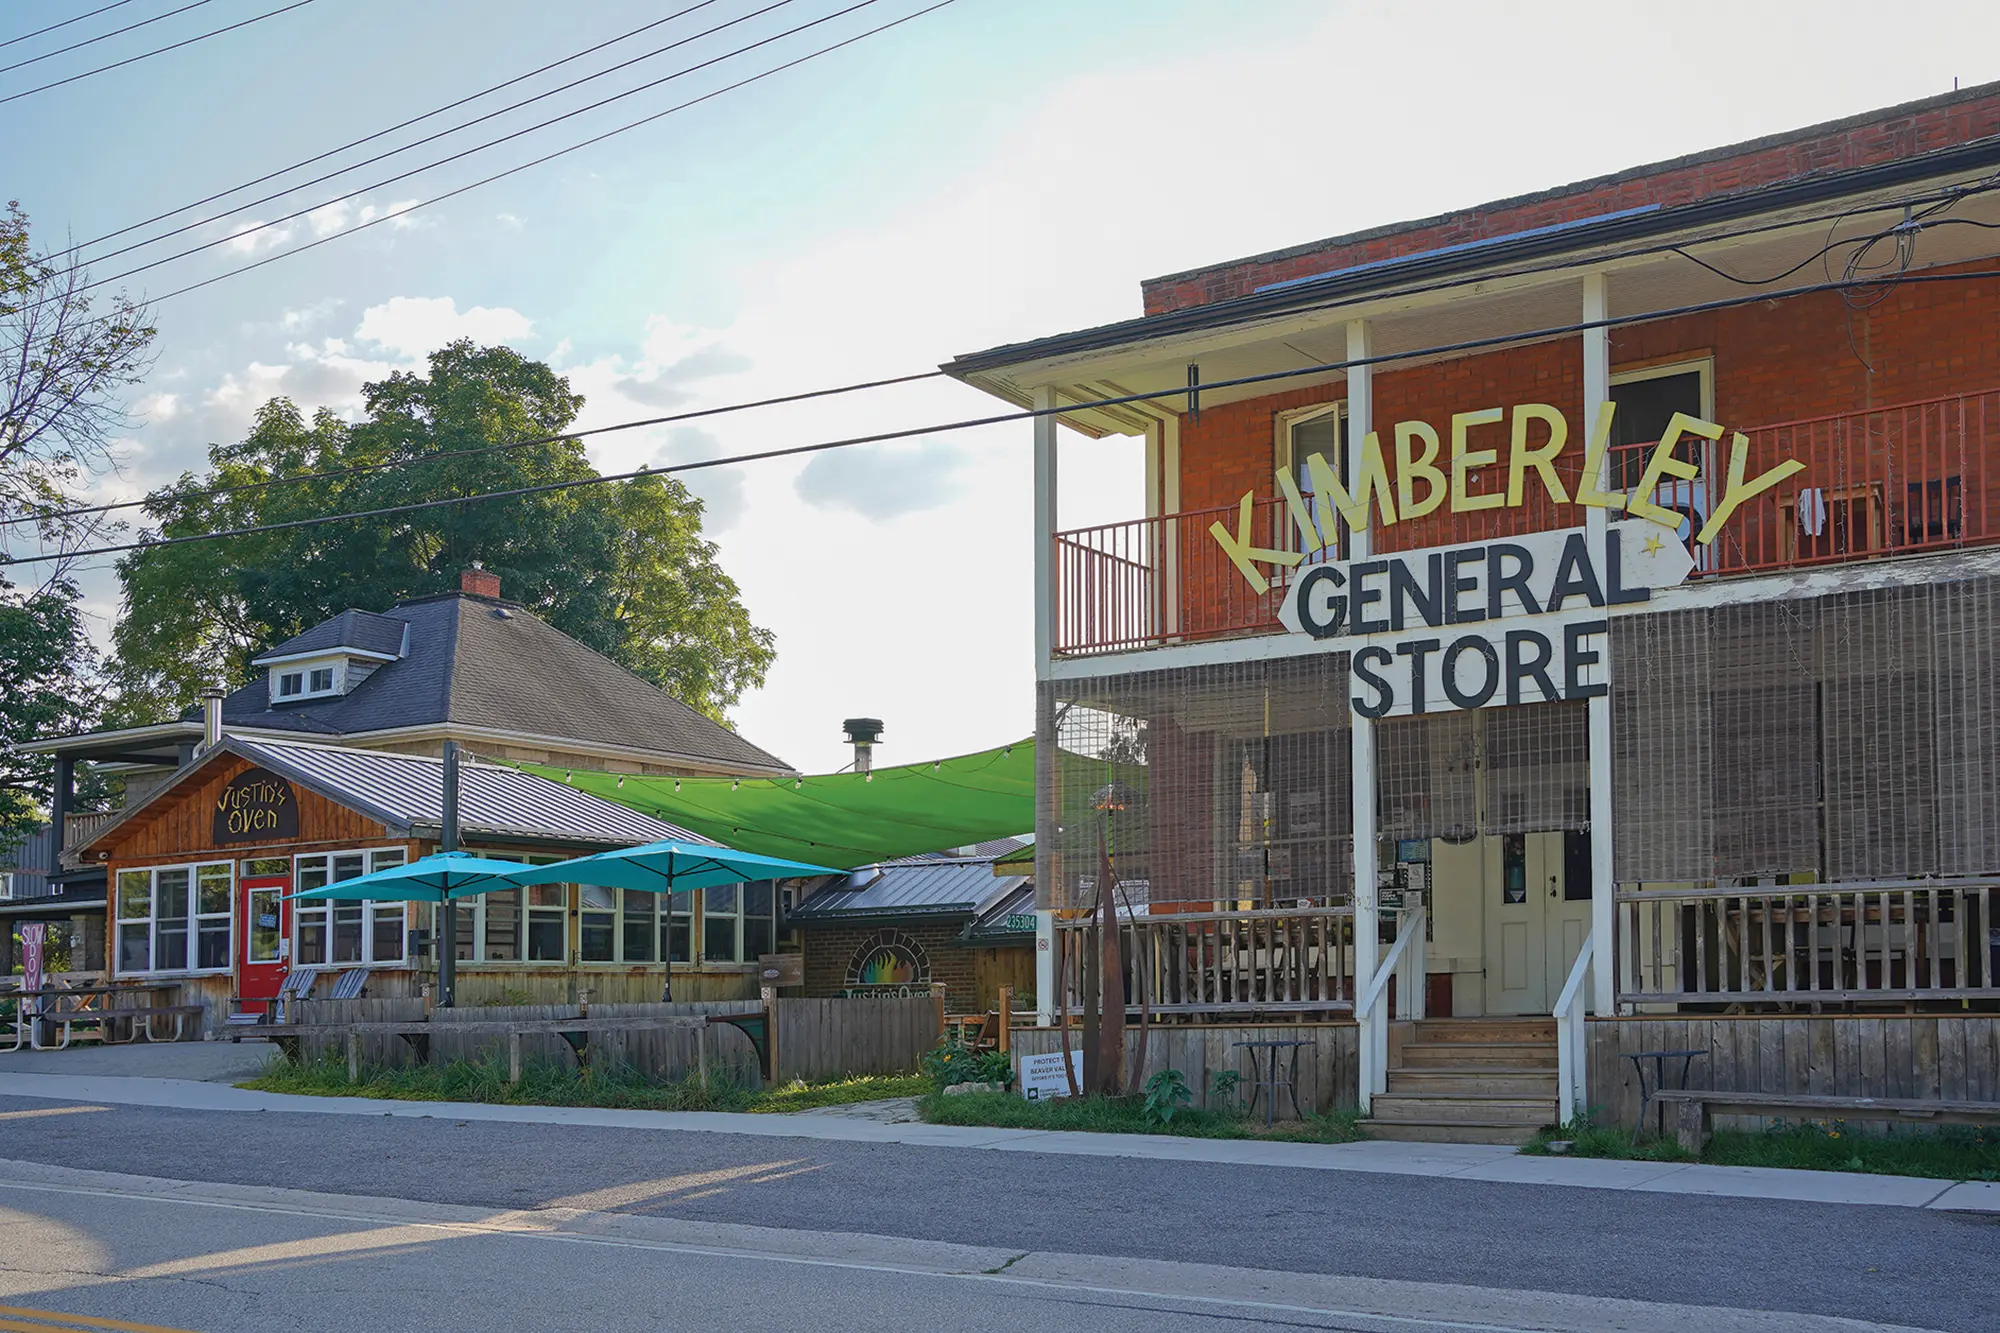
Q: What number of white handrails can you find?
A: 2